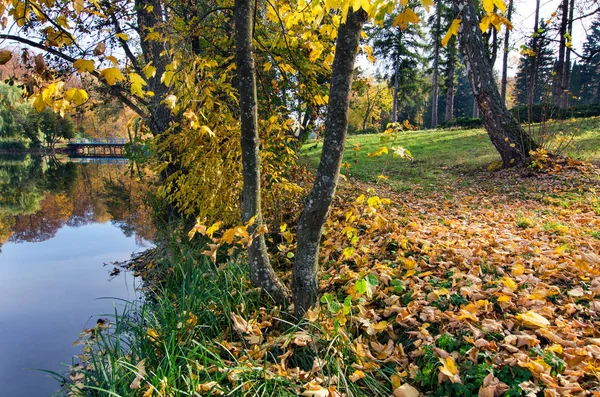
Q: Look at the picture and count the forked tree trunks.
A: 1